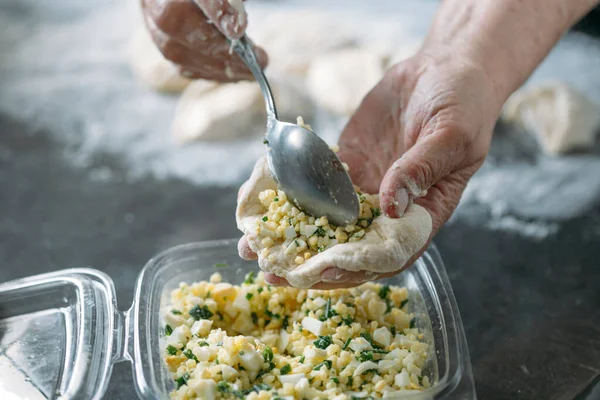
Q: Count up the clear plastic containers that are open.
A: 1